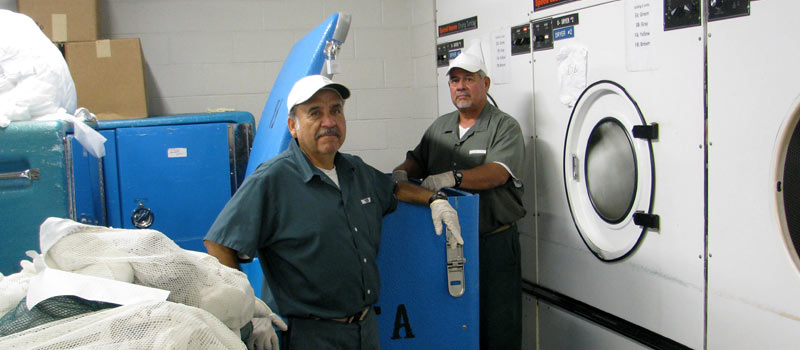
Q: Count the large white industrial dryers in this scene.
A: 3